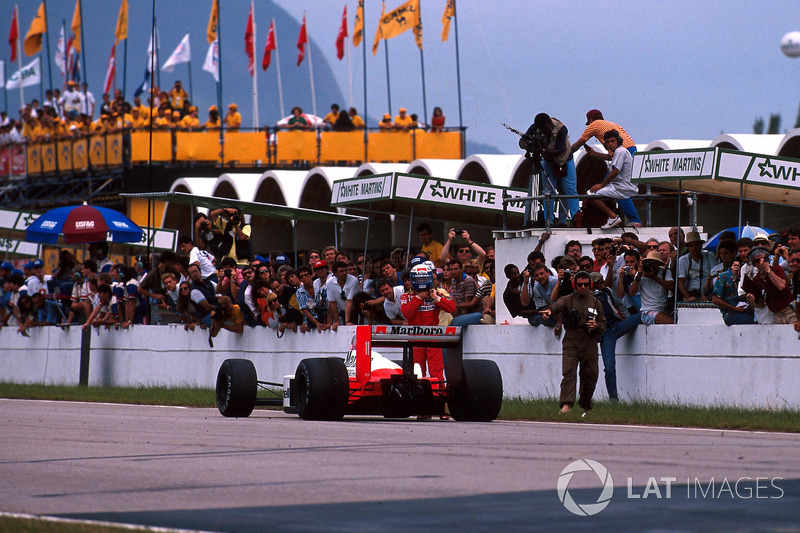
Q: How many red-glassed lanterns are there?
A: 0